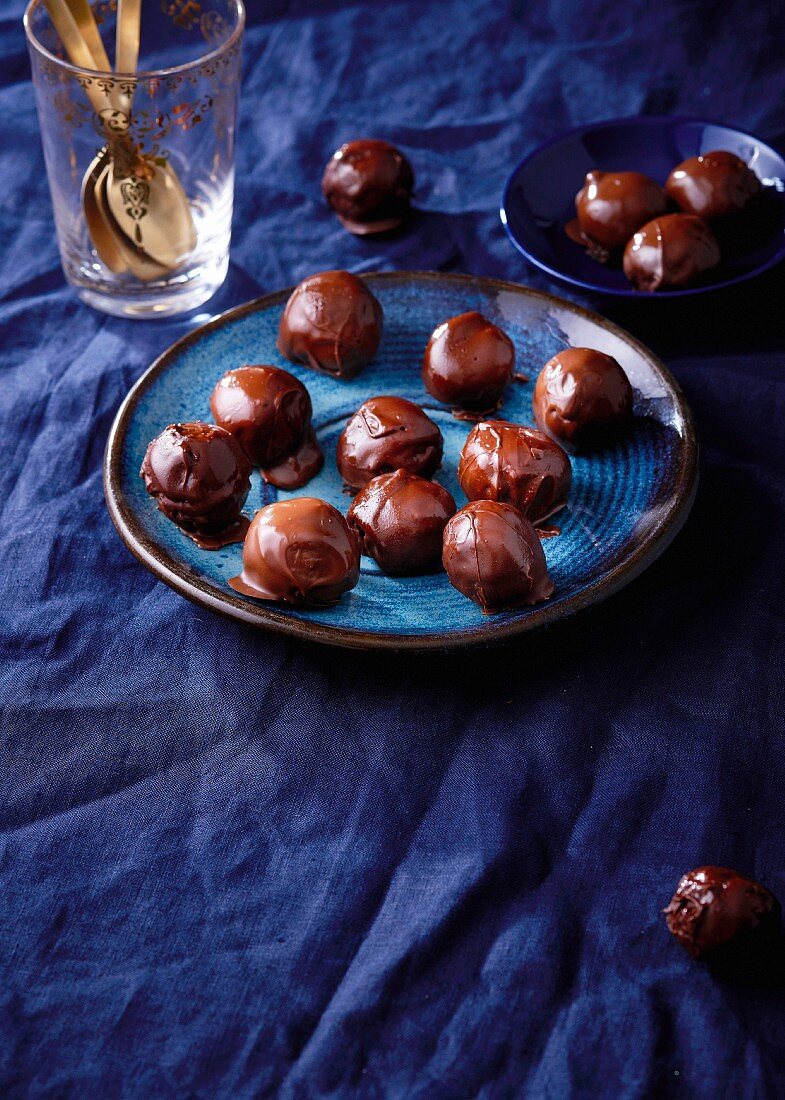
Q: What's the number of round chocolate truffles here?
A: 15